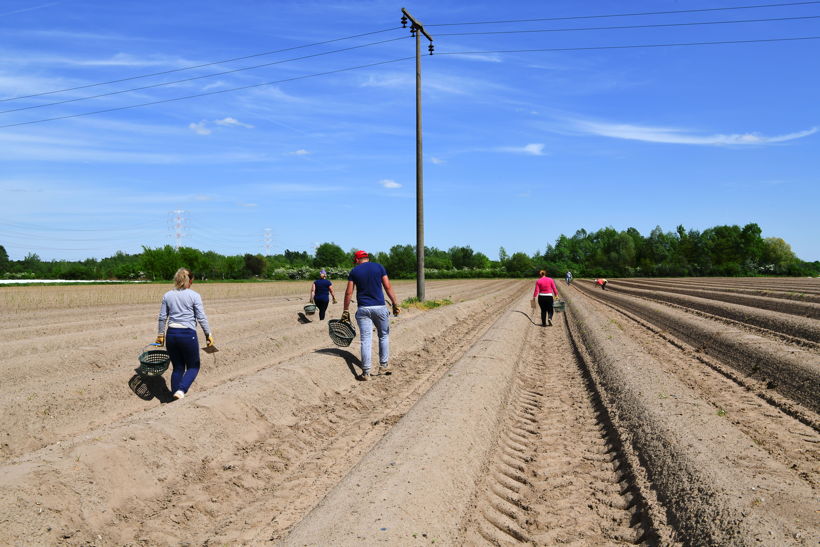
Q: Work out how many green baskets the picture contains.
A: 4